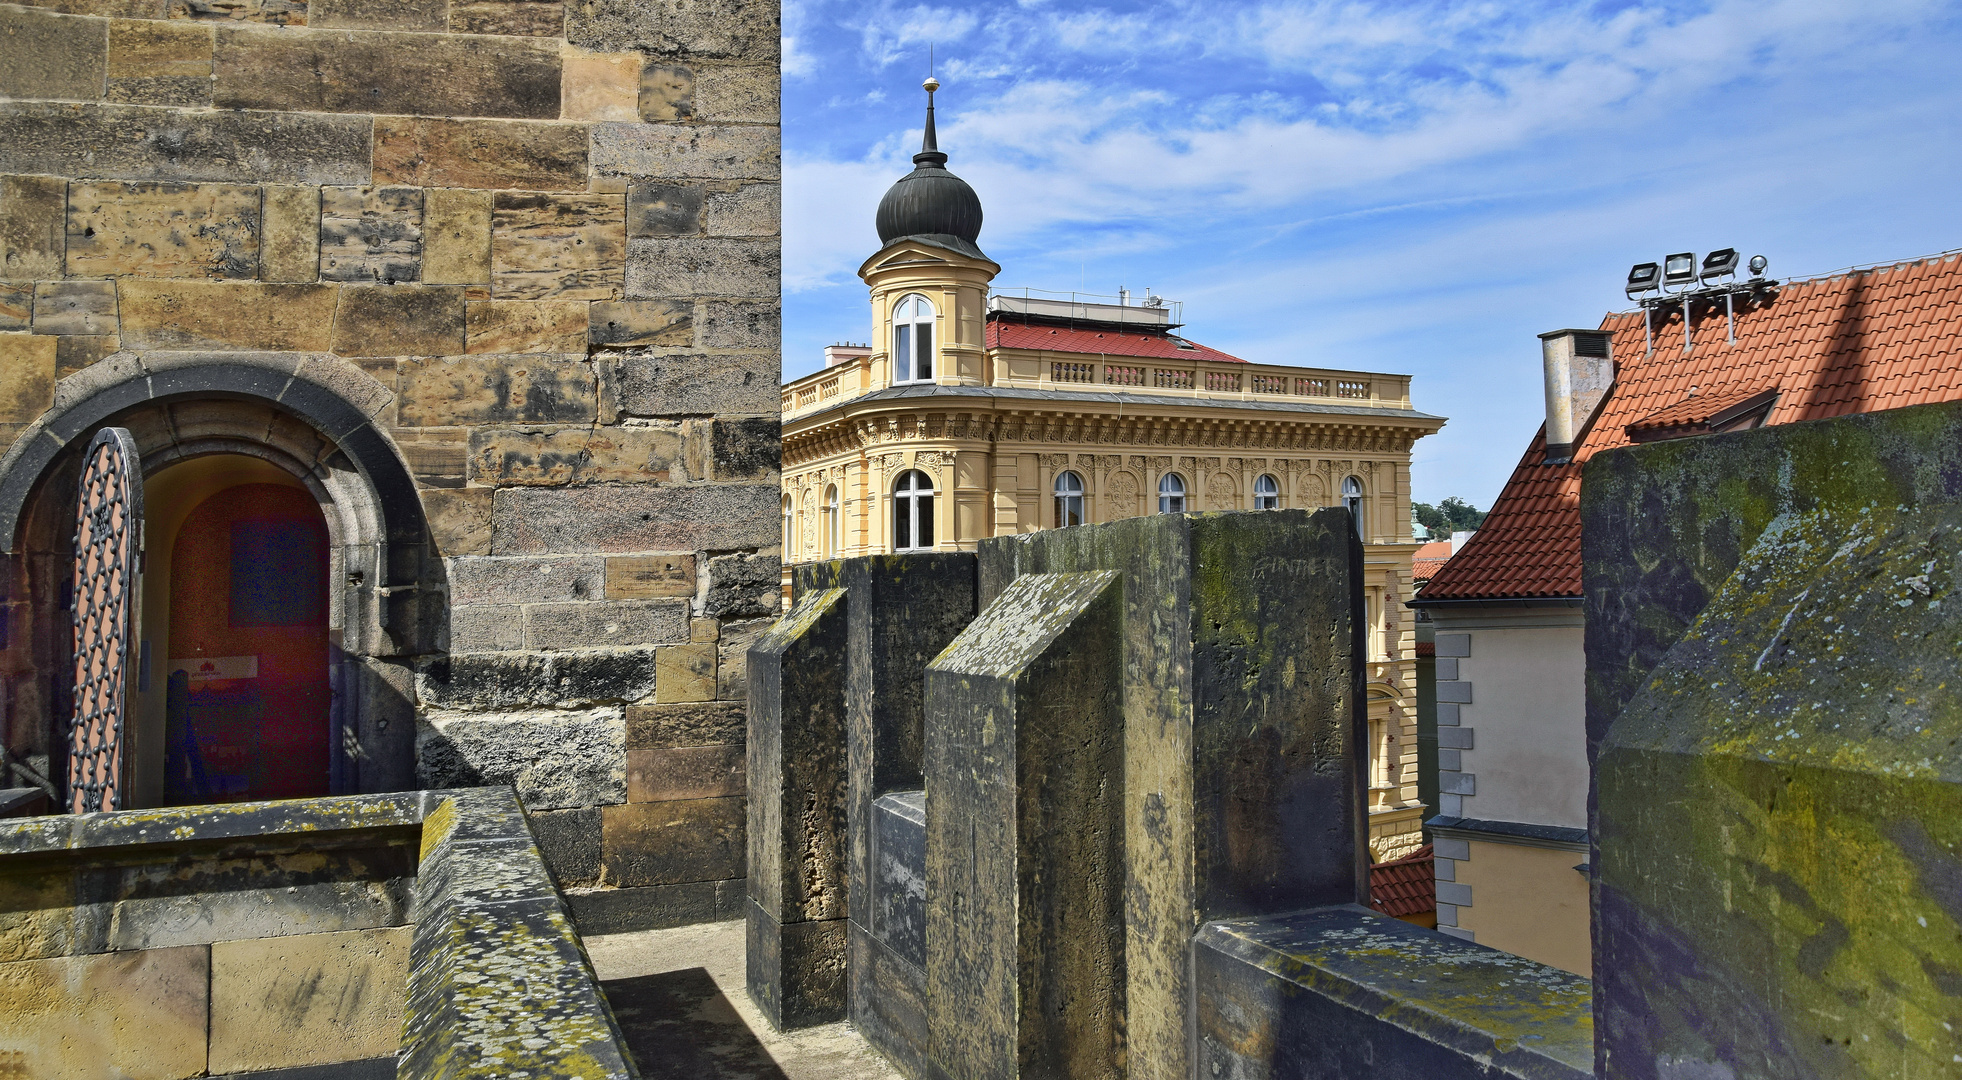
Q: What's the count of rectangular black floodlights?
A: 3